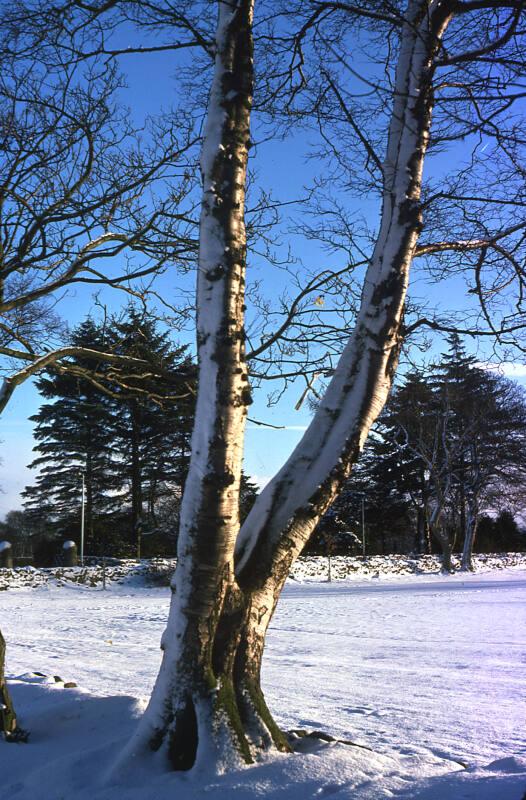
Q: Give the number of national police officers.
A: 0